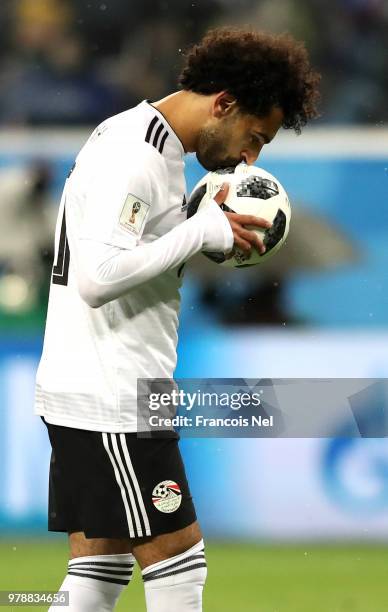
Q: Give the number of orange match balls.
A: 0